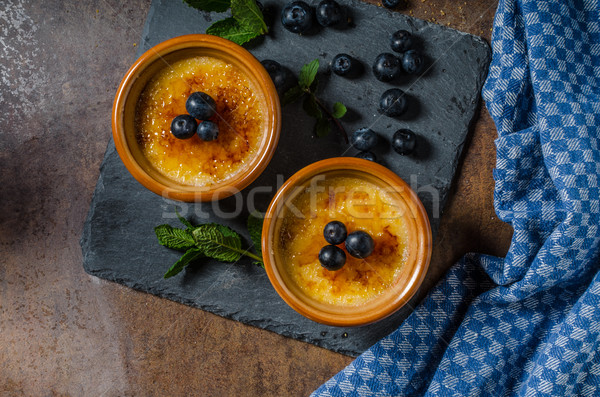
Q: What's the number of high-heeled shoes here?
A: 0